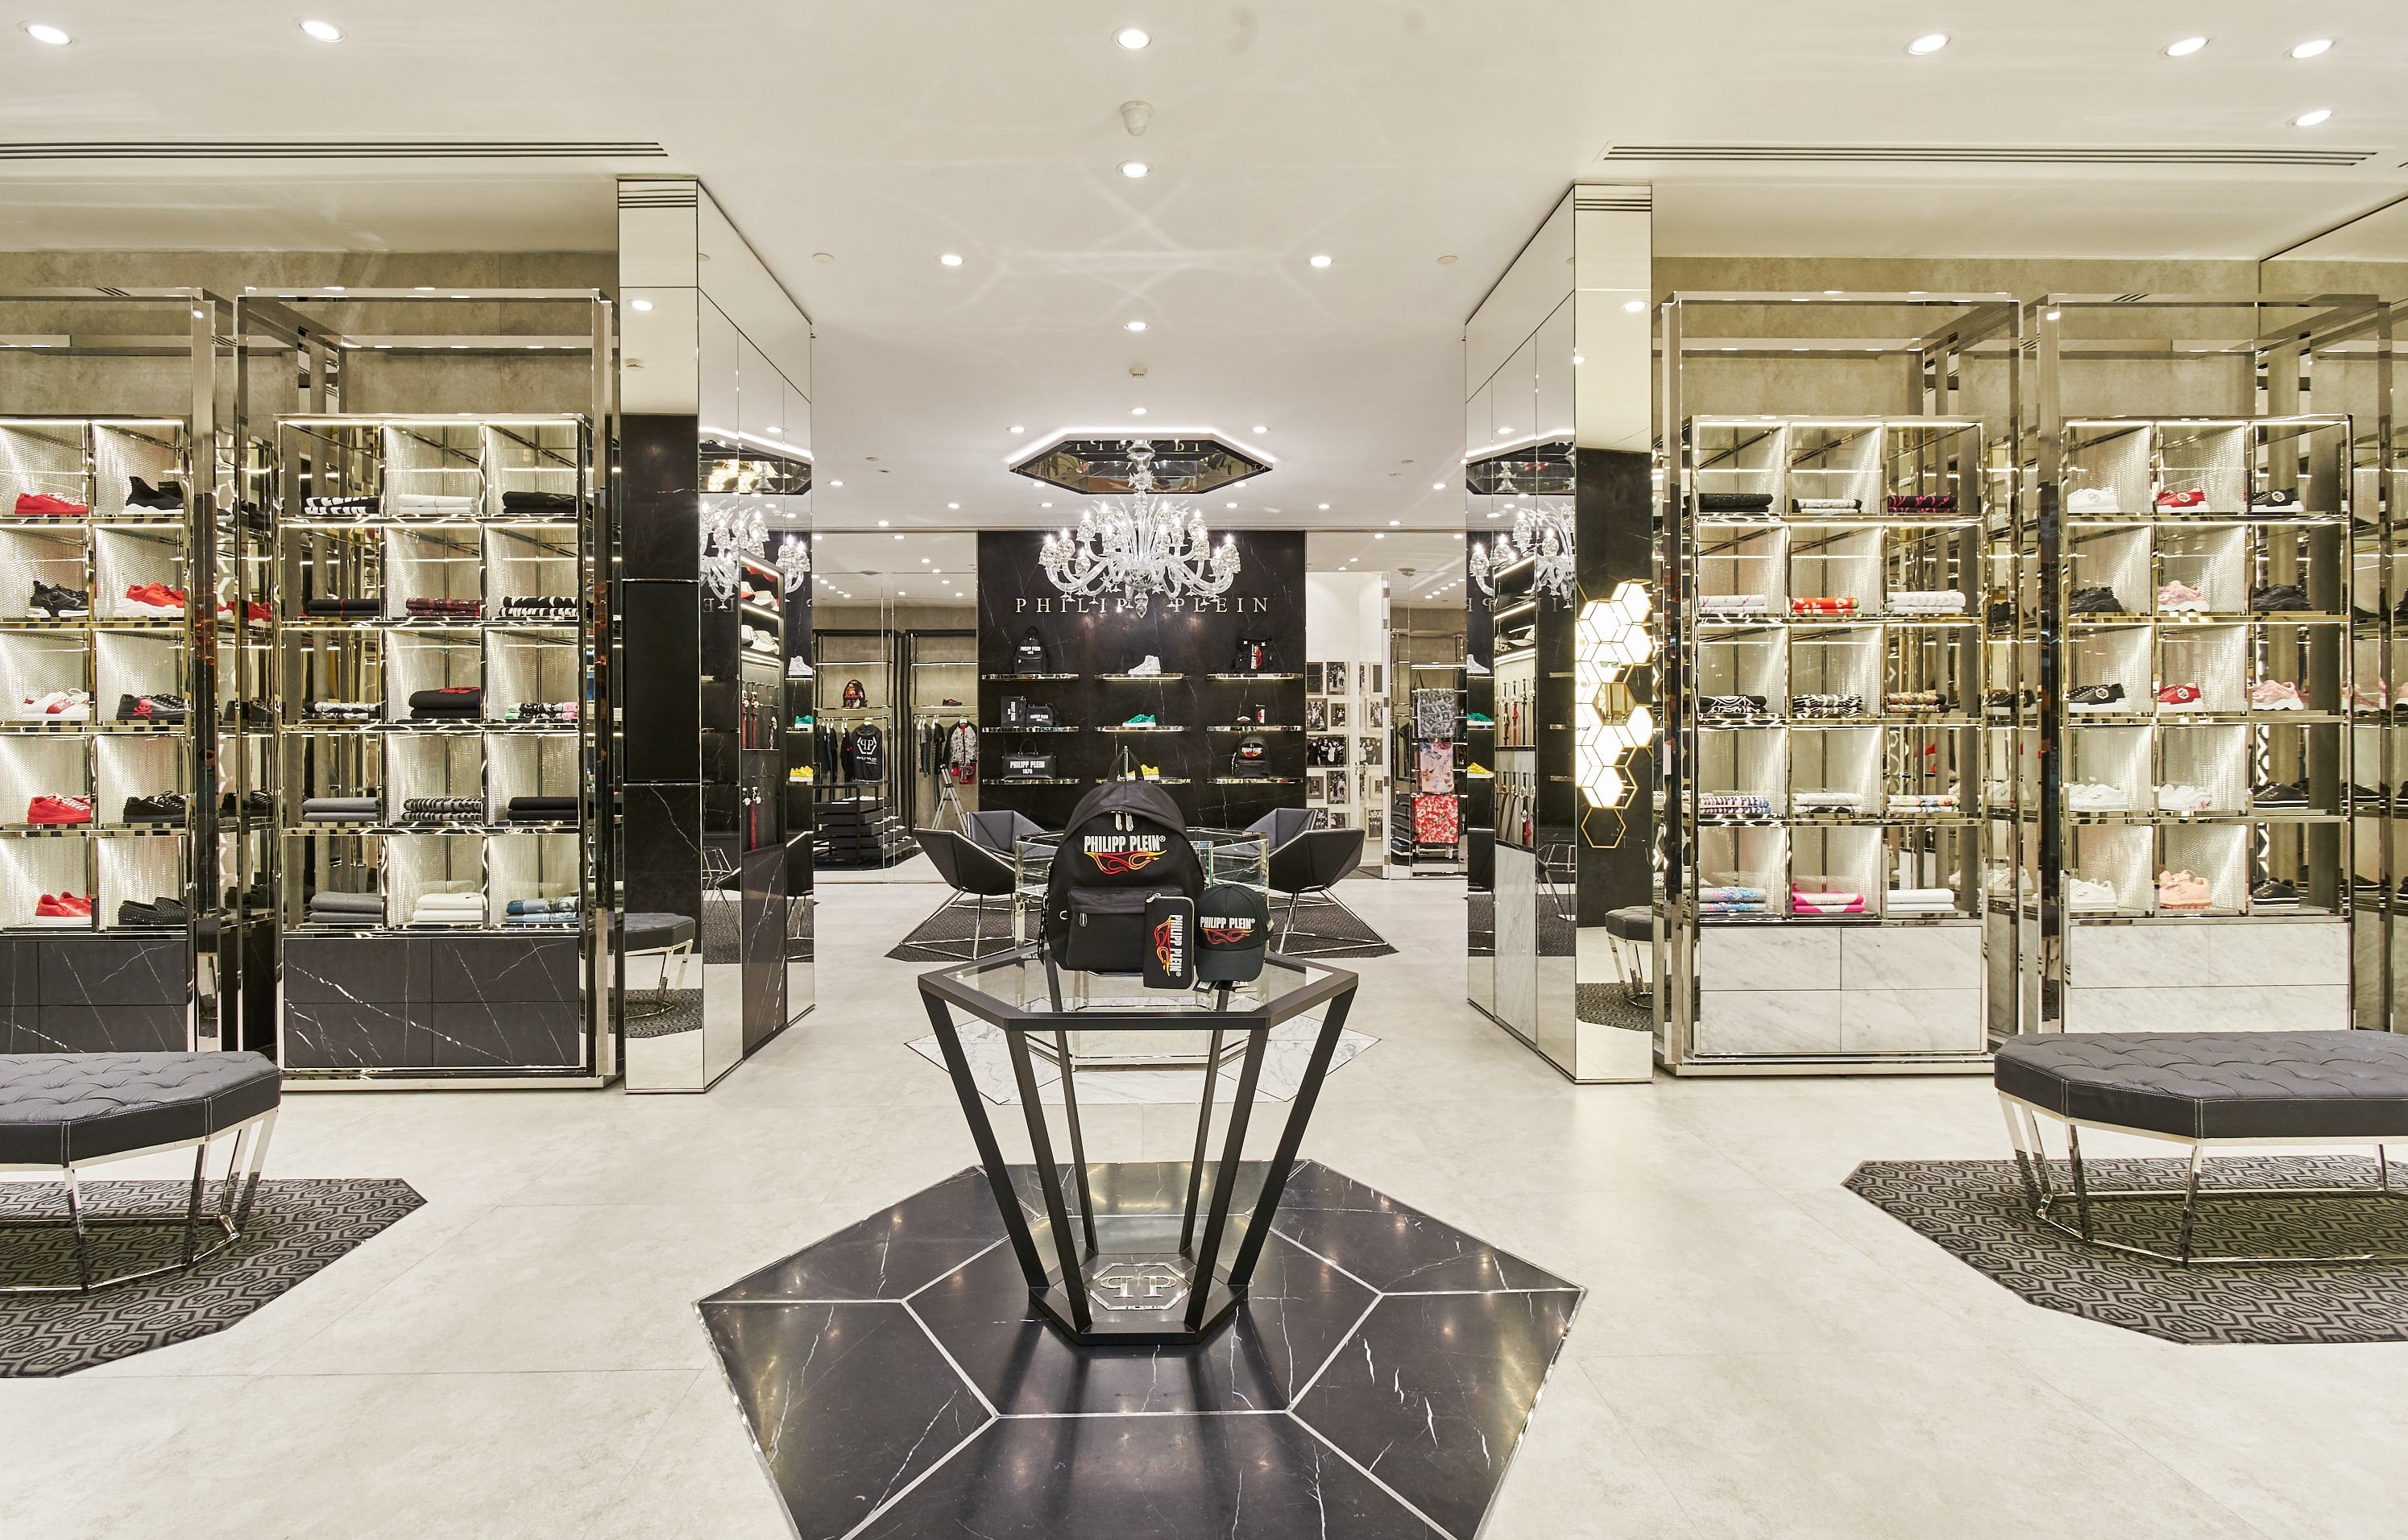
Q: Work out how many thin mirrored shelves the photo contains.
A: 9